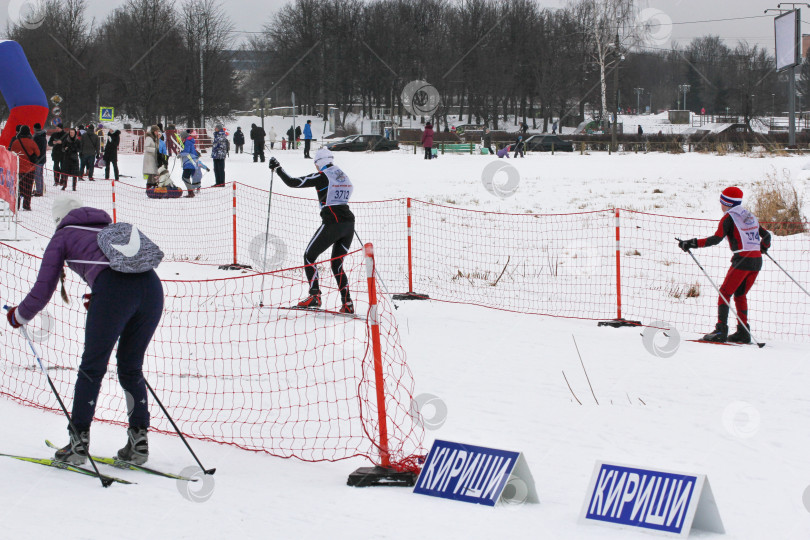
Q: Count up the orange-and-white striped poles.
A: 5